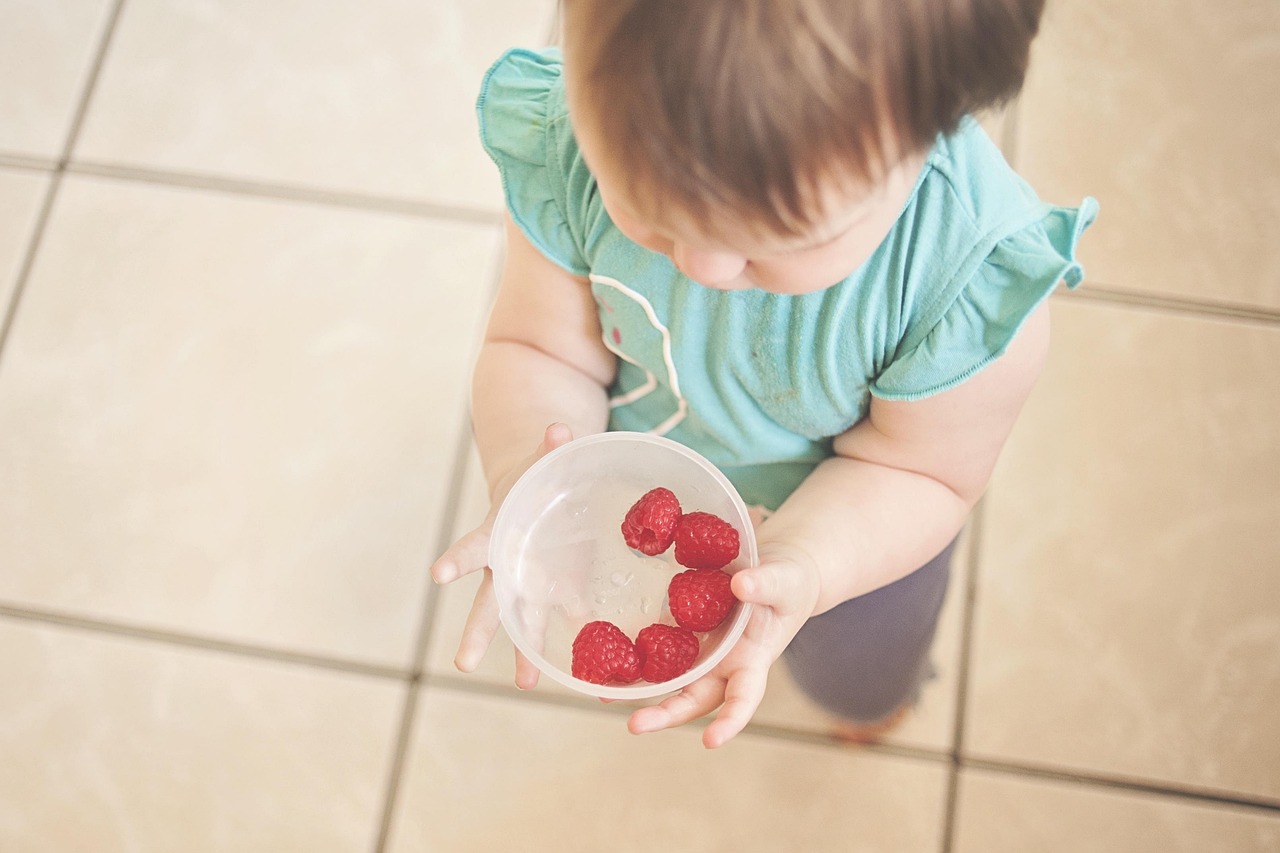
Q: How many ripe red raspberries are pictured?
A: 5